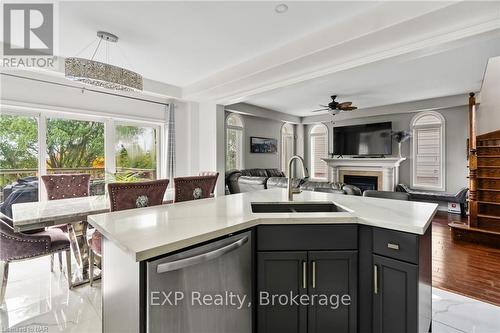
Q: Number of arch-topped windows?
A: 4